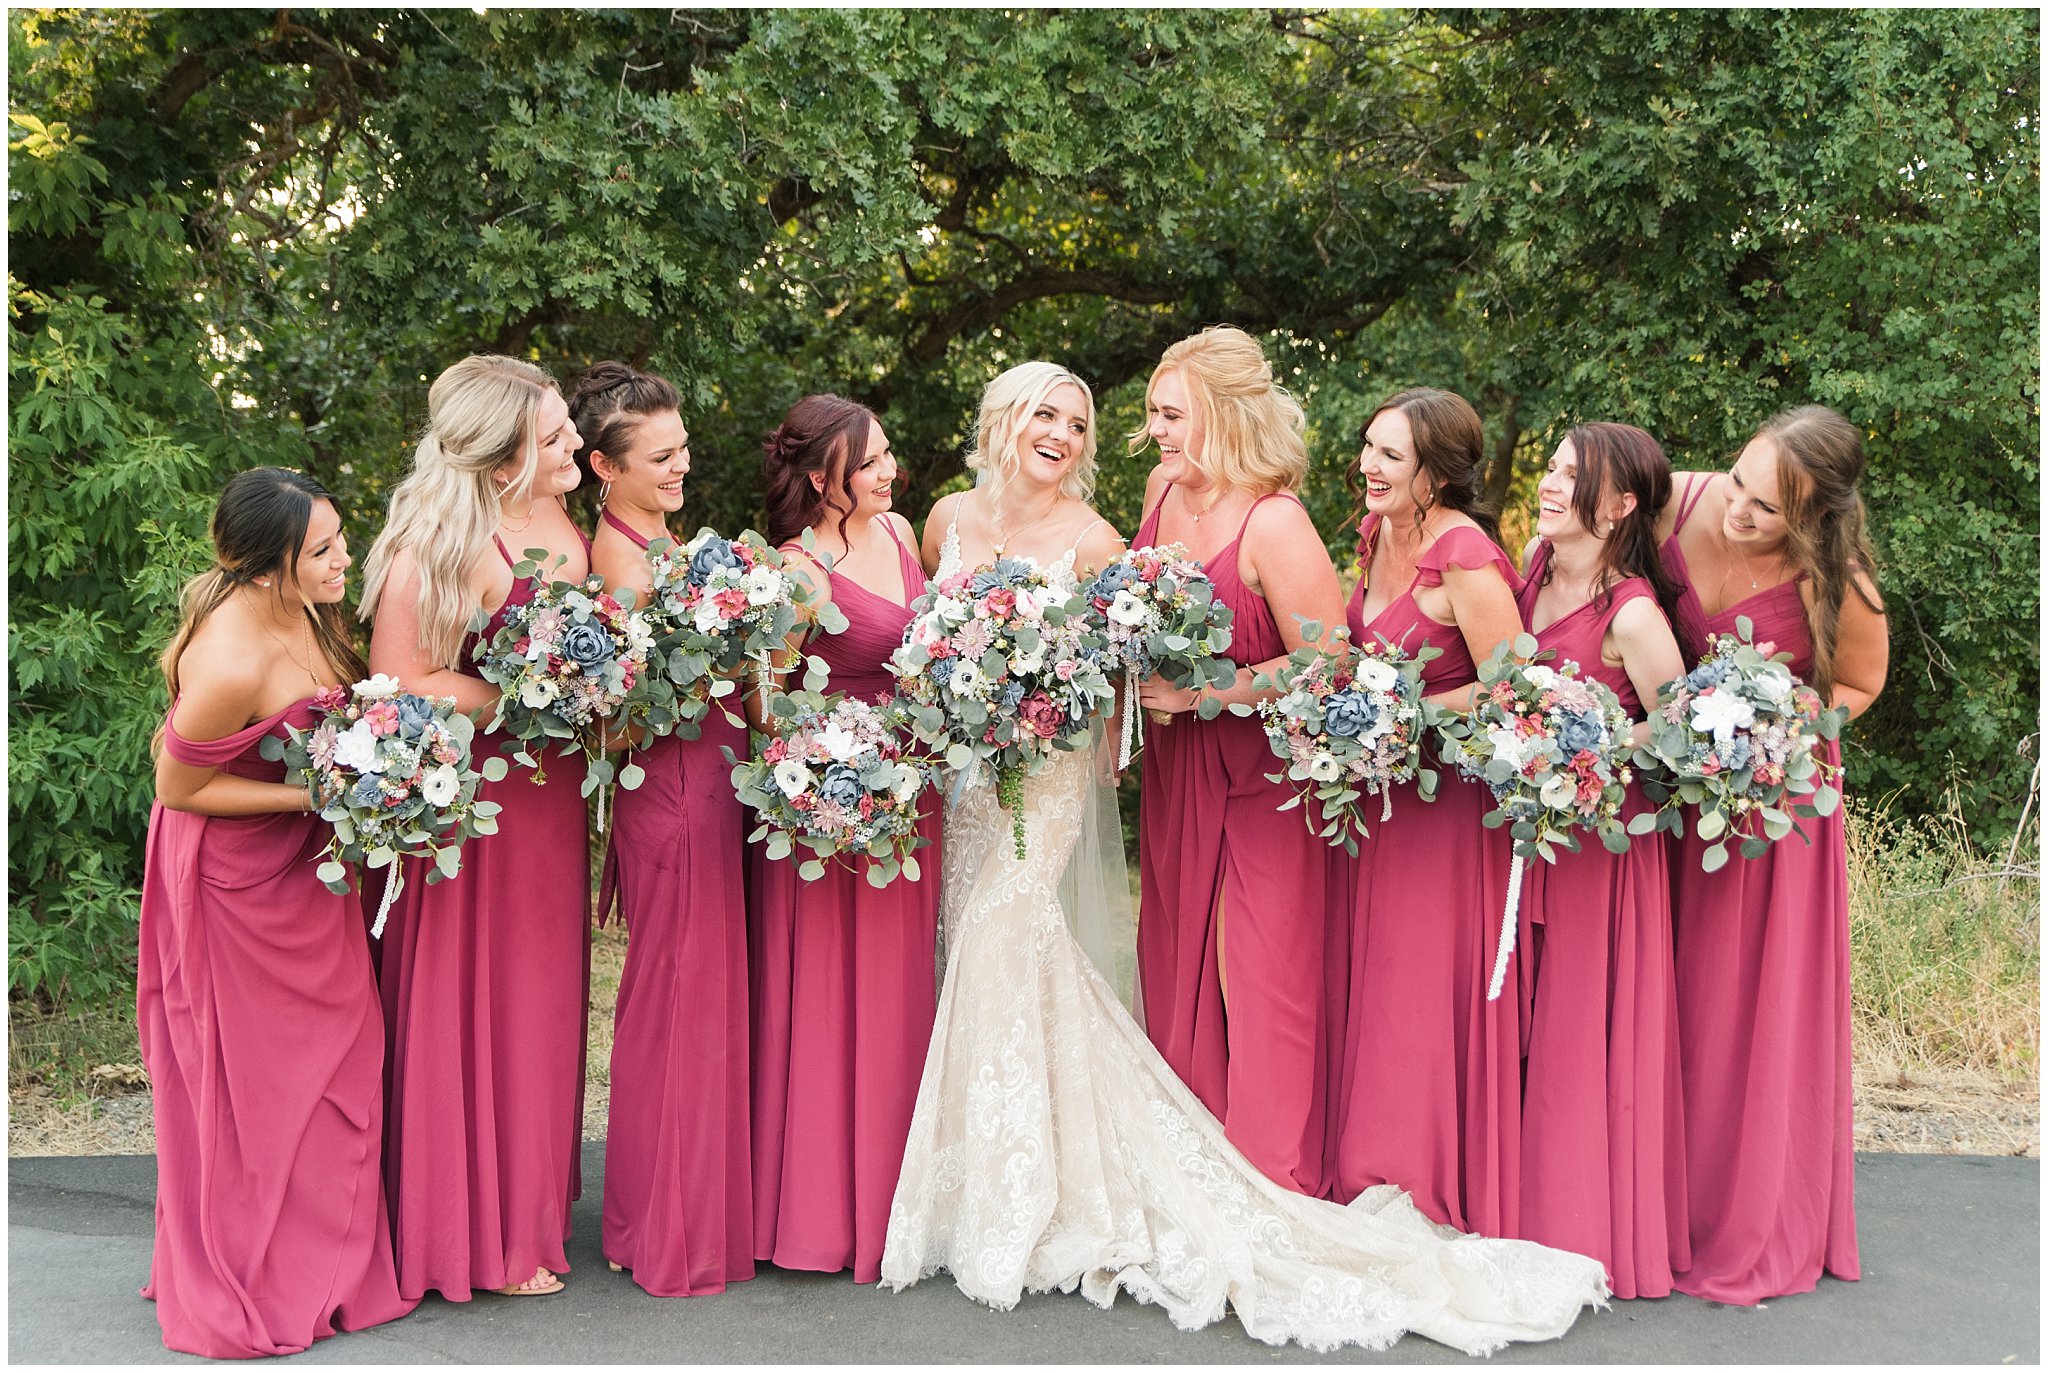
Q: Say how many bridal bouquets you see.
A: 9